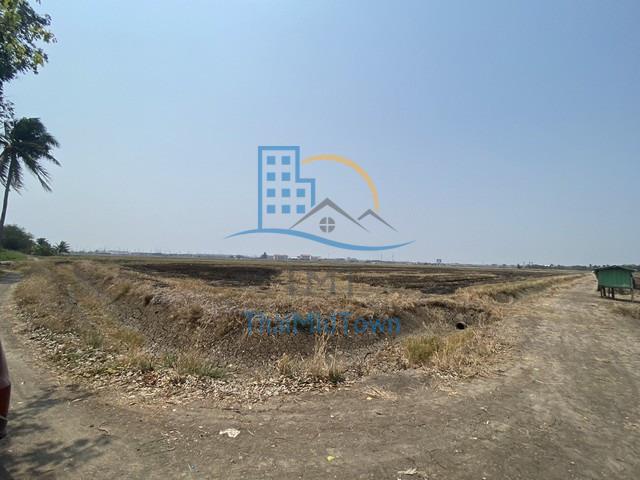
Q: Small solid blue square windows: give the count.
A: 10